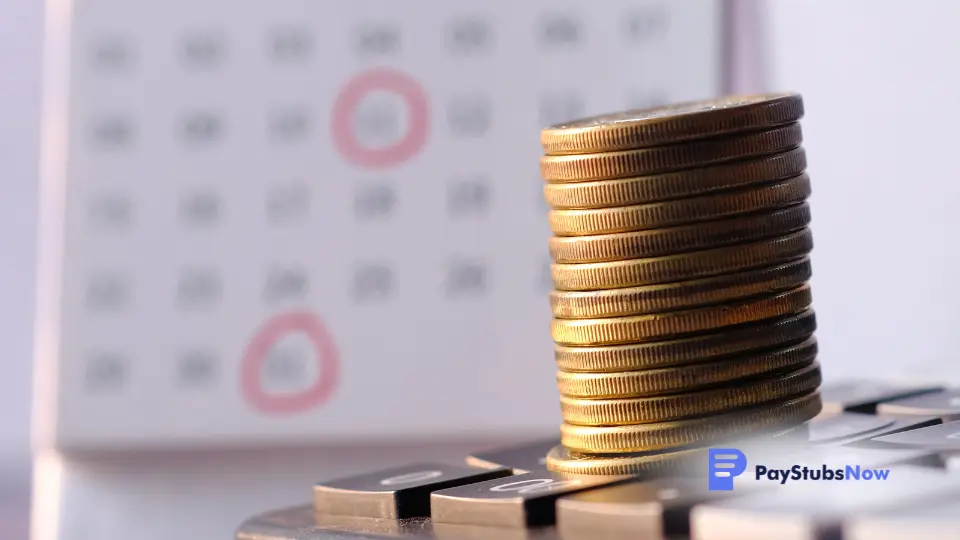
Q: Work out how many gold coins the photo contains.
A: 13